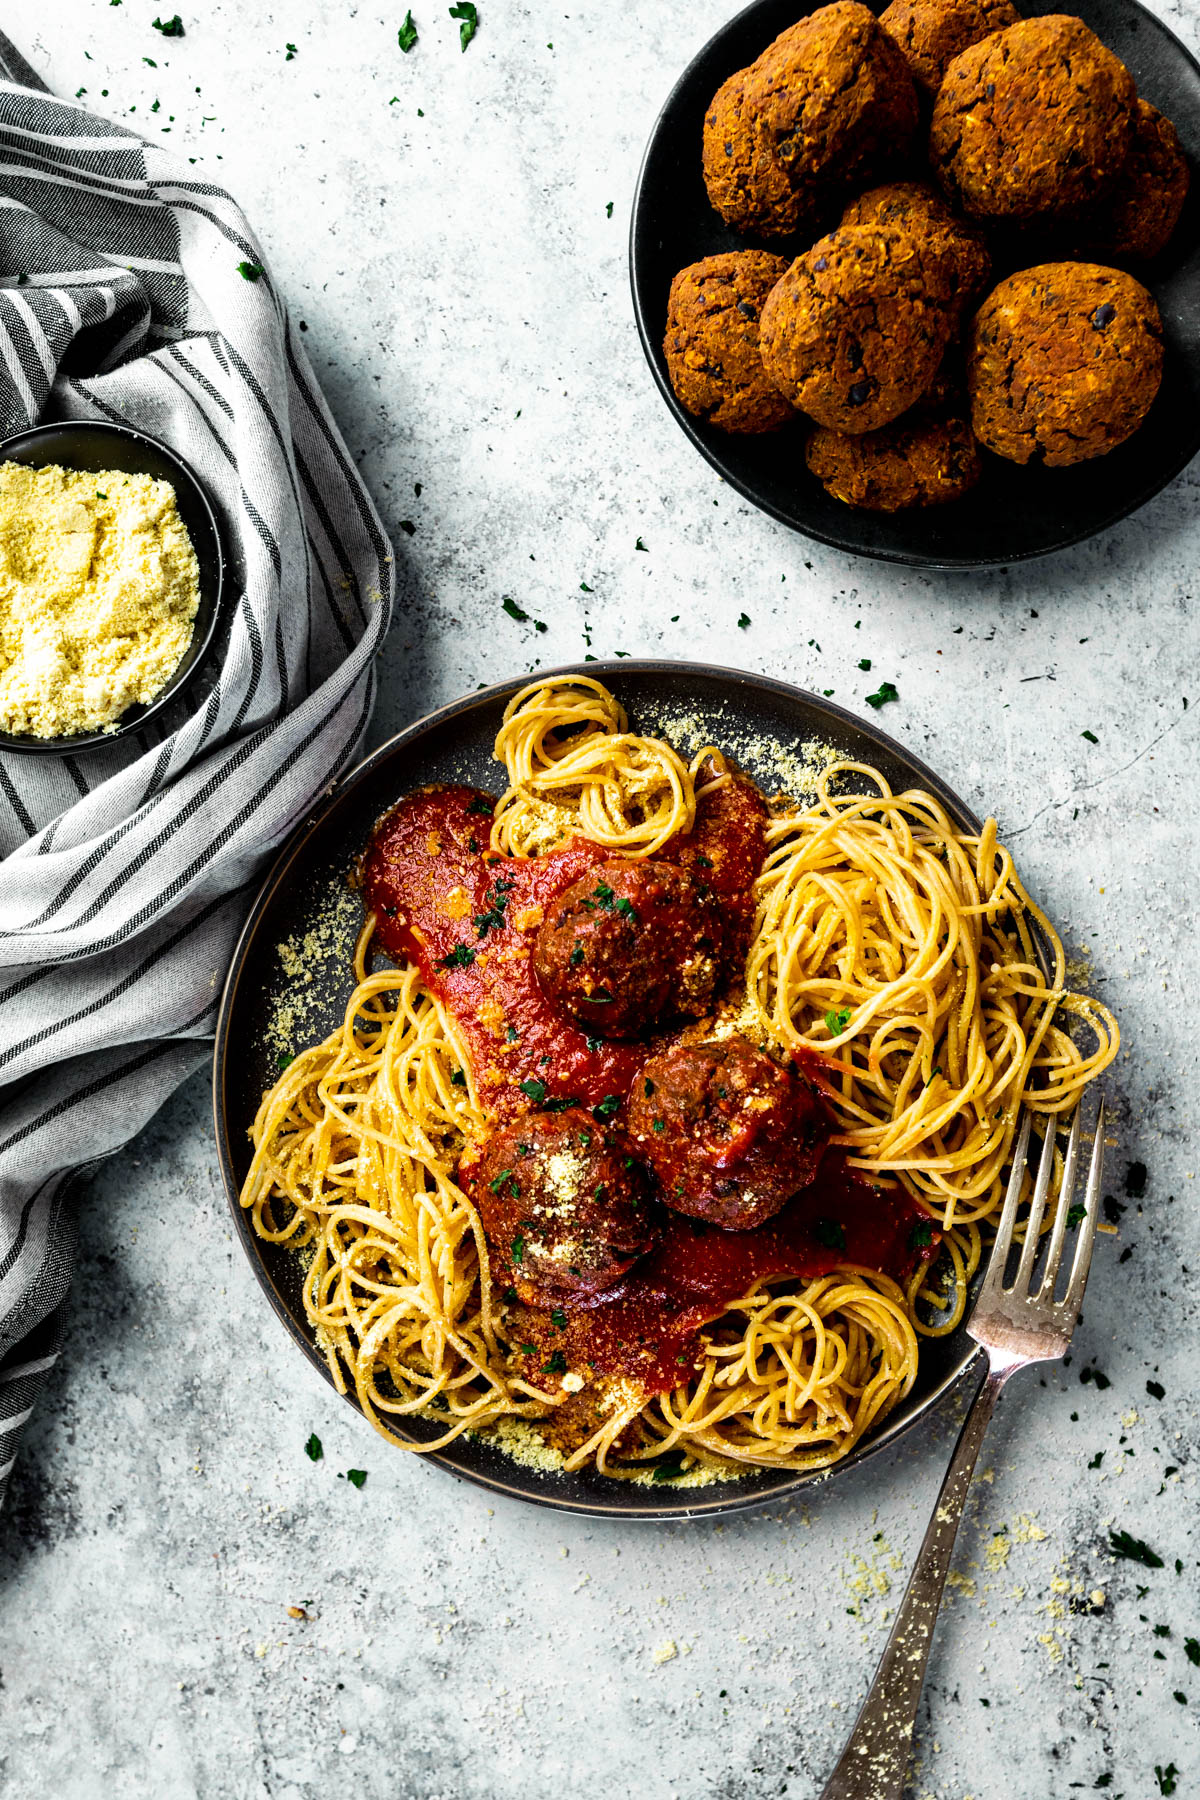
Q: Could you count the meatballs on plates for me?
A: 12